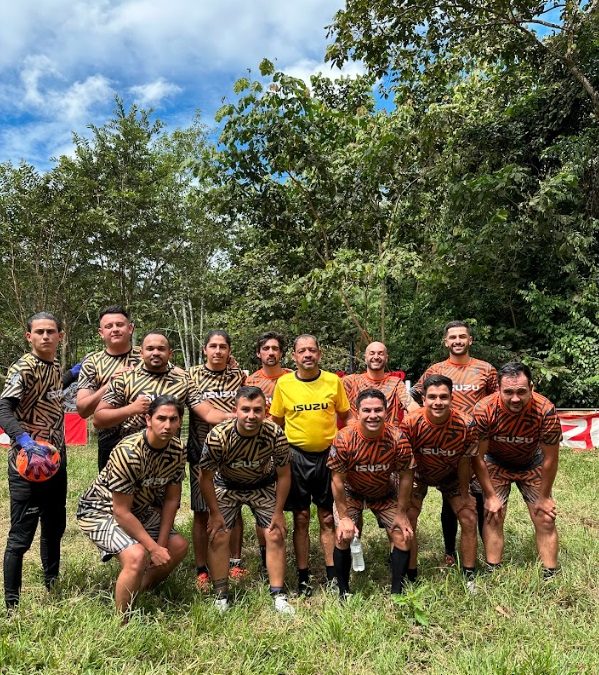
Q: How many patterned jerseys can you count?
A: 12